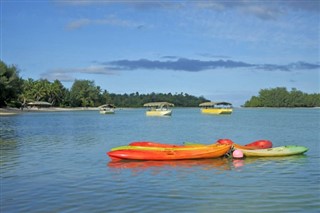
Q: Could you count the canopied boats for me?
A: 3